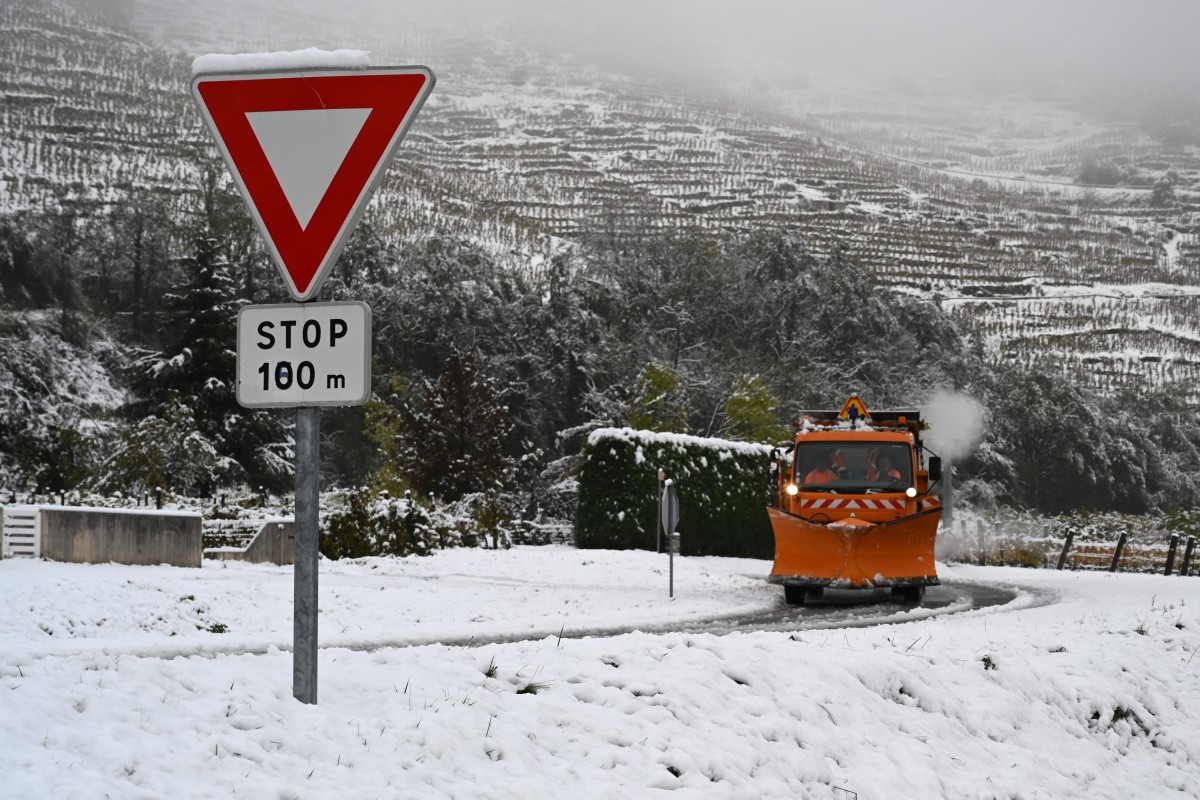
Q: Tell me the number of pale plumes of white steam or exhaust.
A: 1